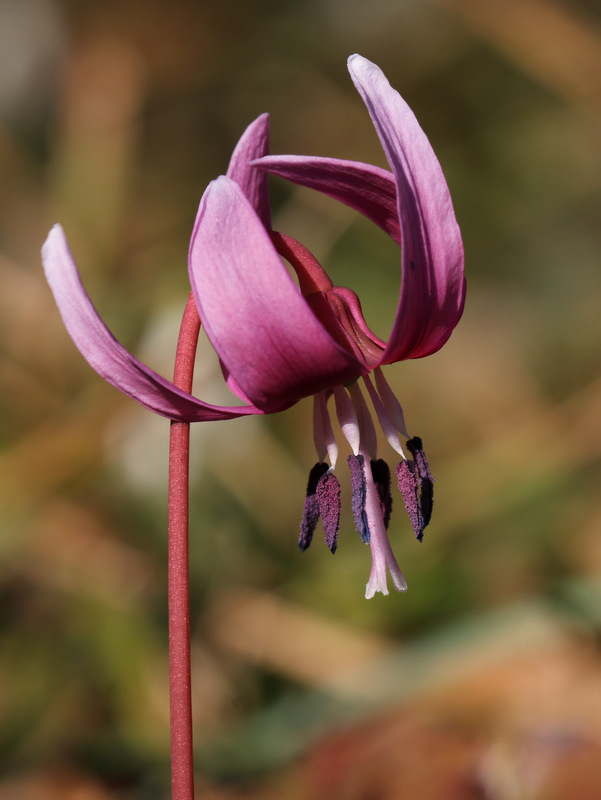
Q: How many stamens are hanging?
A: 6